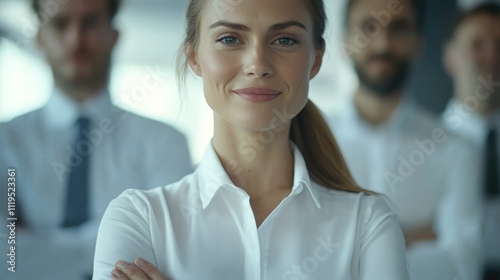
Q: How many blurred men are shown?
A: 3